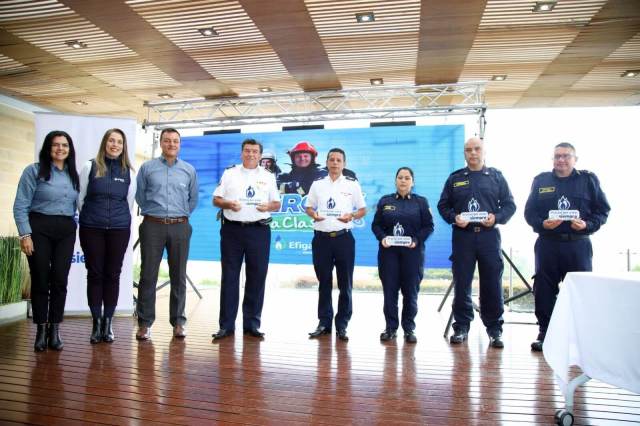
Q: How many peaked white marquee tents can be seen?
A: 0